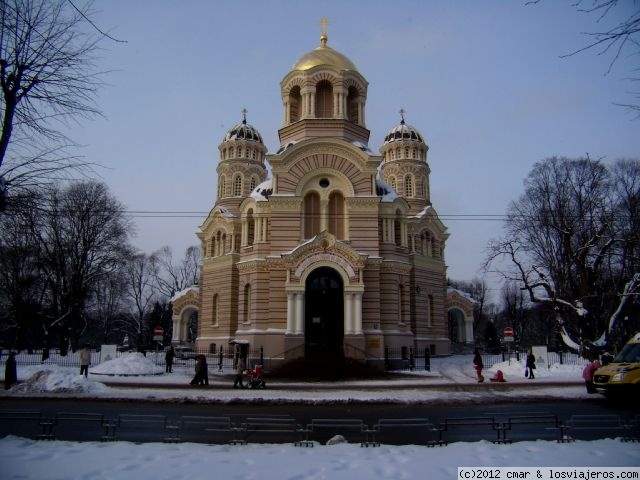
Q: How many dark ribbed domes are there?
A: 2